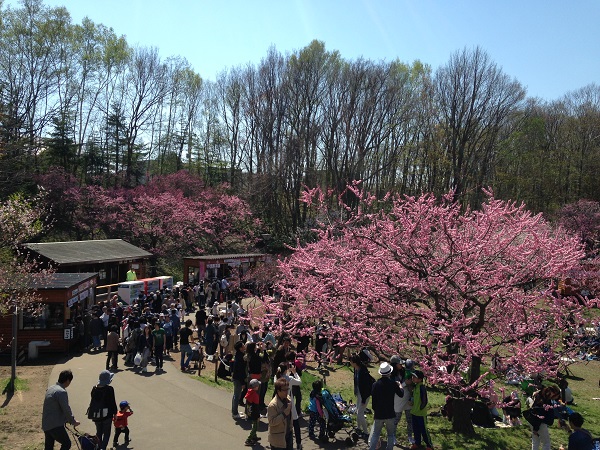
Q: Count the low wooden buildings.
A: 3